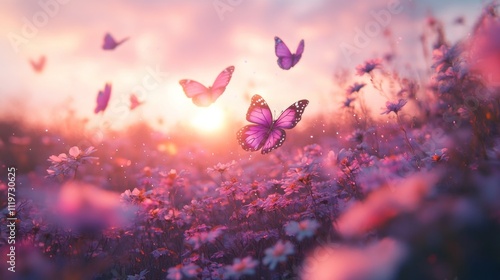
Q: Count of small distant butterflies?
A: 4